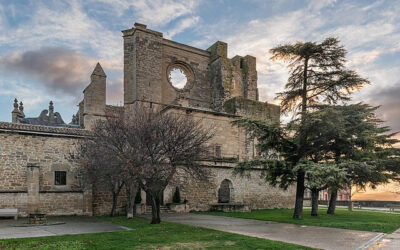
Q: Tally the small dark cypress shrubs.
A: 2